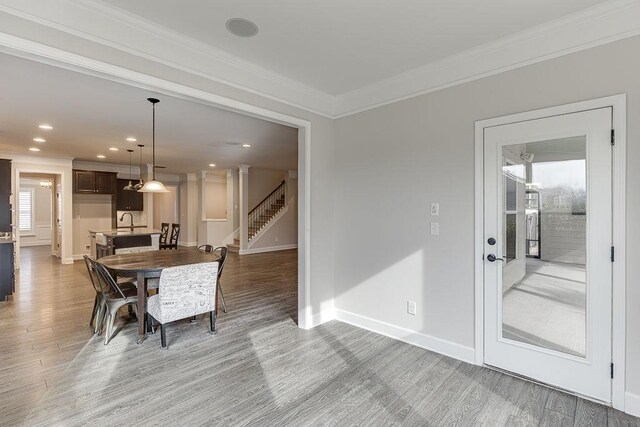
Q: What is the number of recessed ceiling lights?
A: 8